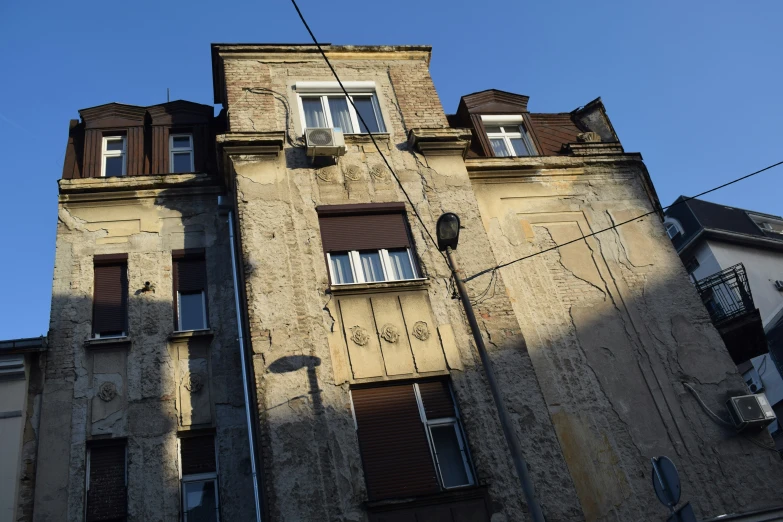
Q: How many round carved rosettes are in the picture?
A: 8